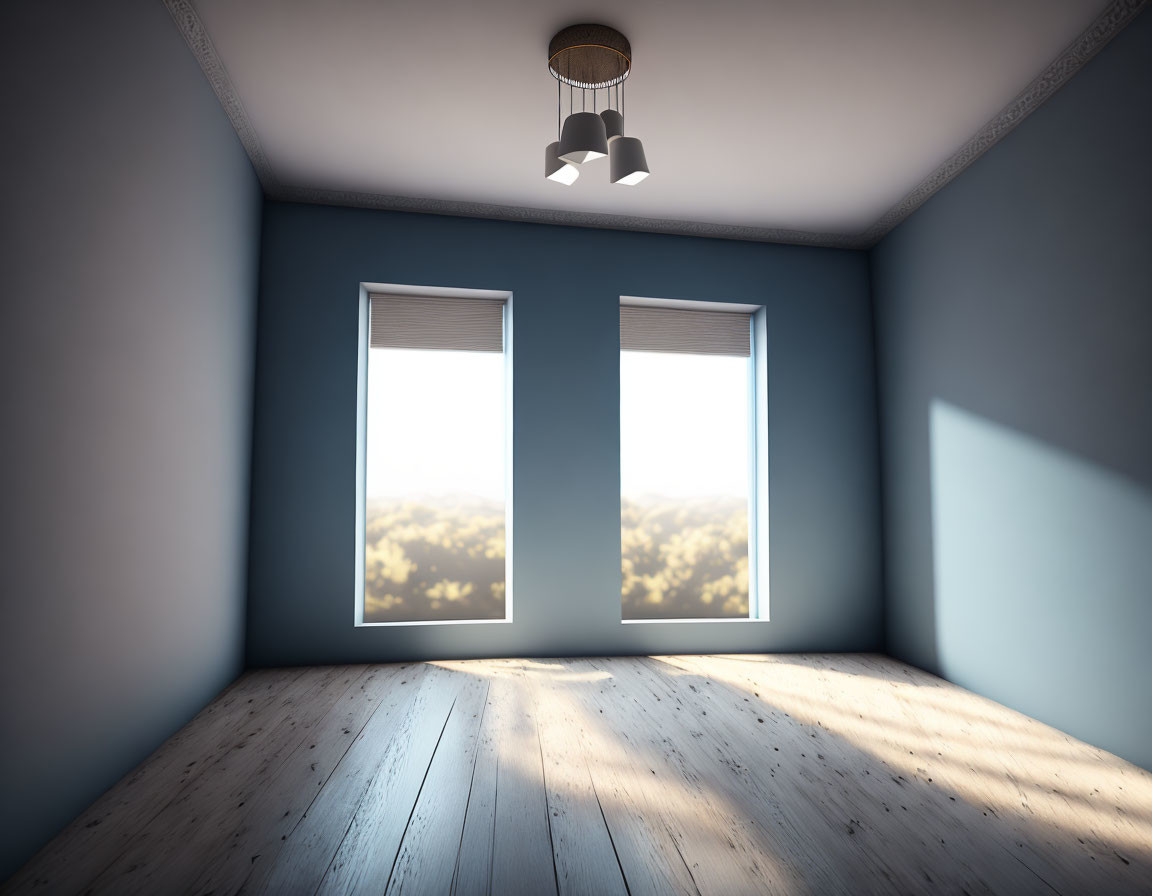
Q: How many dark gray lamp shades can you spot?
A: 4